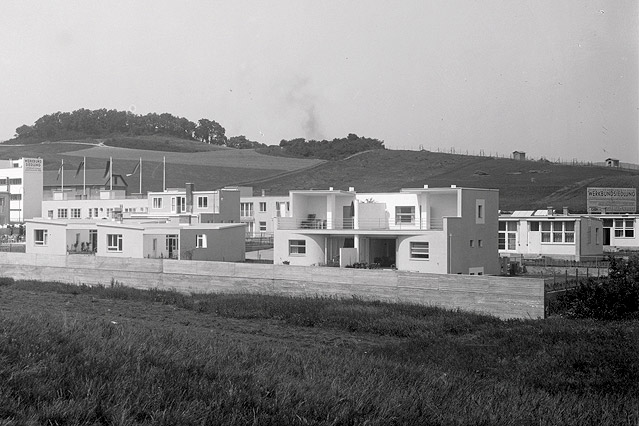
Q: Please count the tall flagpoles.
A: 5